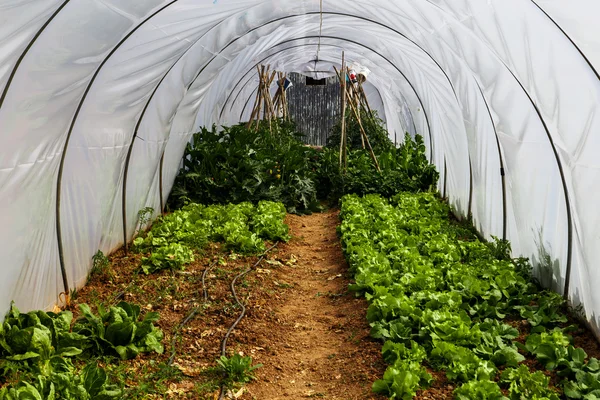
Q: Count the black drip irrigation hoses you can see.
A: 2